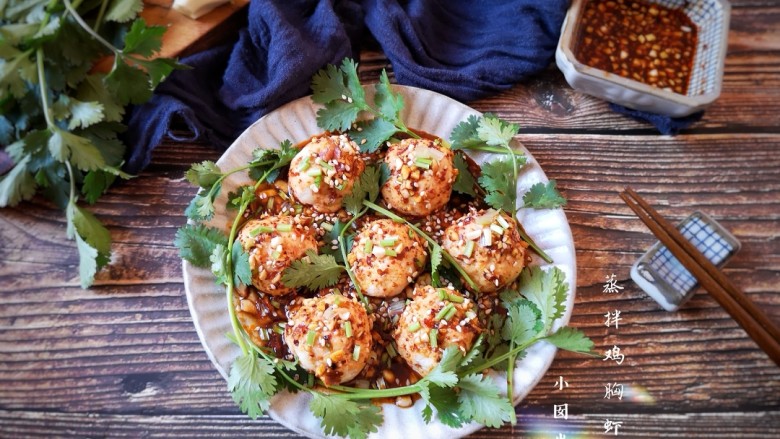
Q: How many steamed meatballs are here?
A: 7